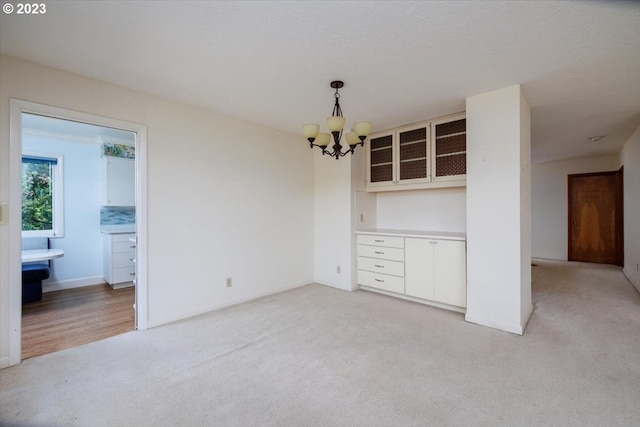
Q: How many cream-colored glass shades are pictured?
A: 5